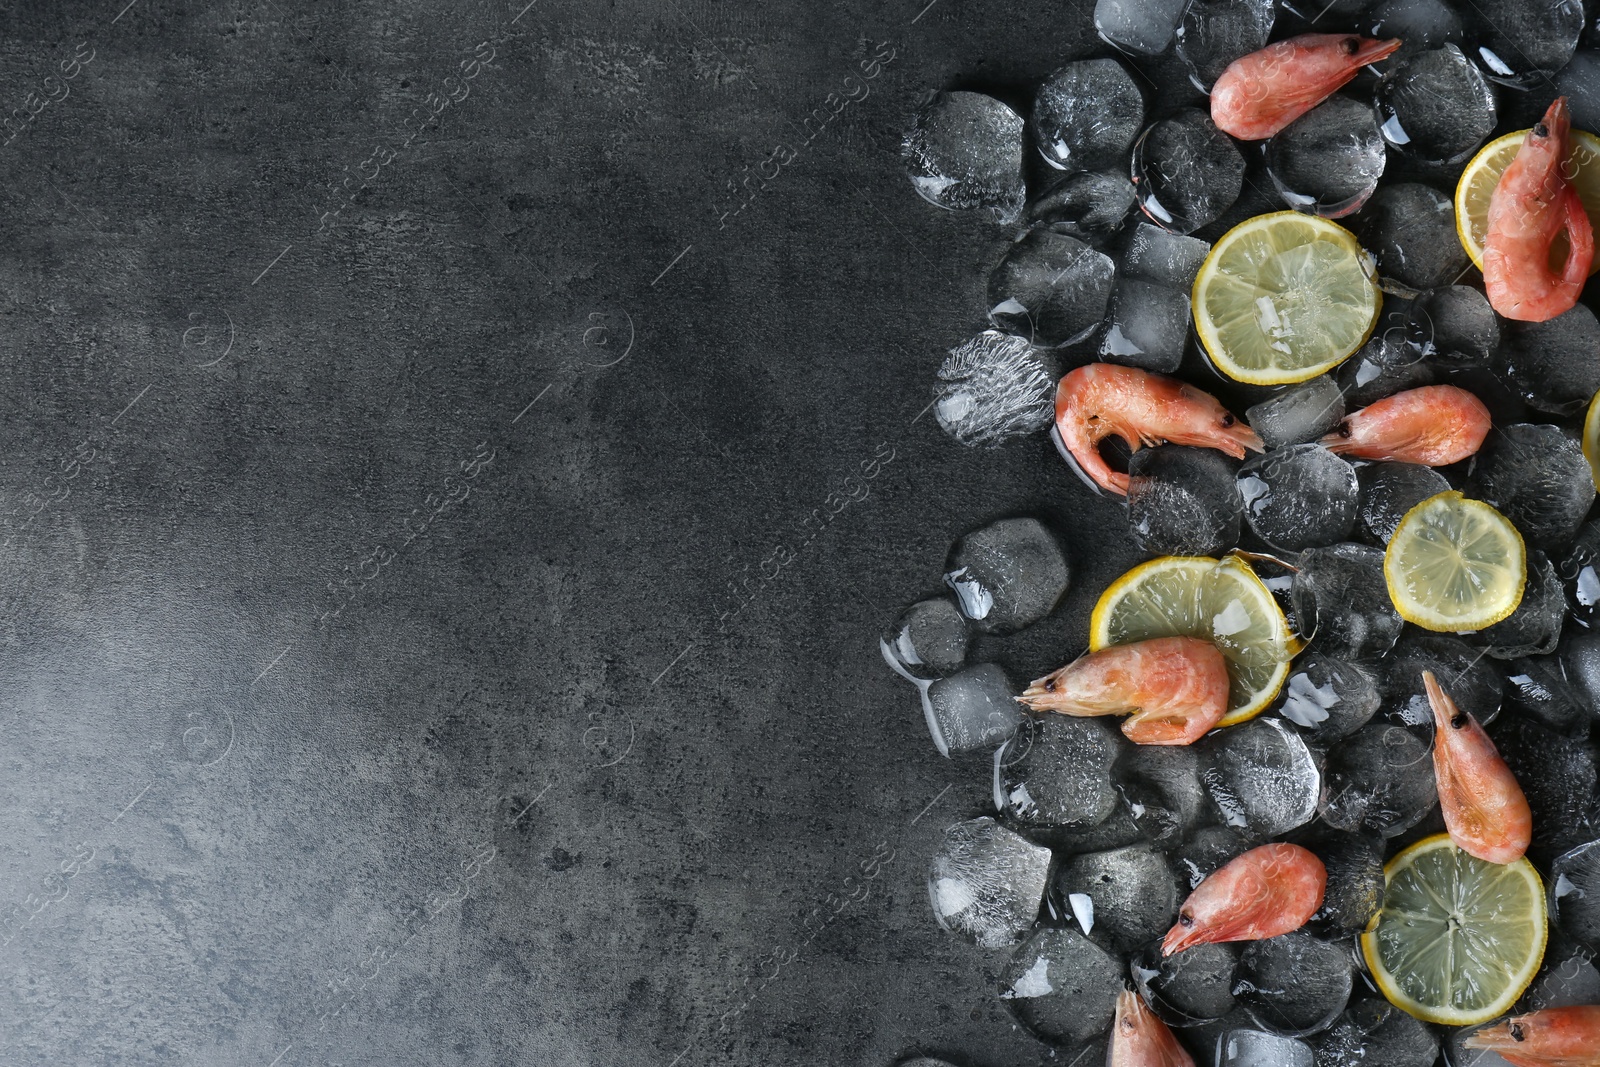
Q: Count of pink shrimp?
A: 9